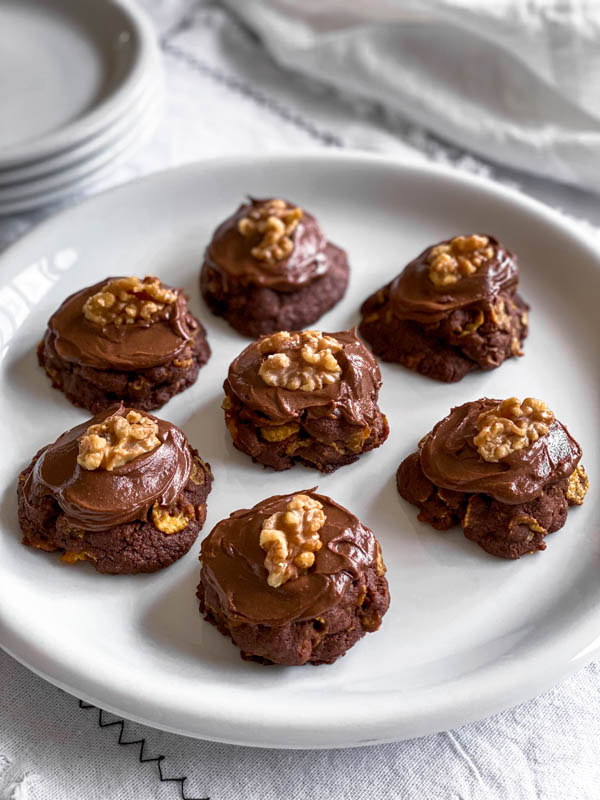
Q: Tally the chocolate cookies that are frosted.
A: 7